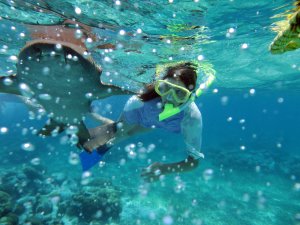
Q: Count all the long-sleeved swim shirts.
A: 1